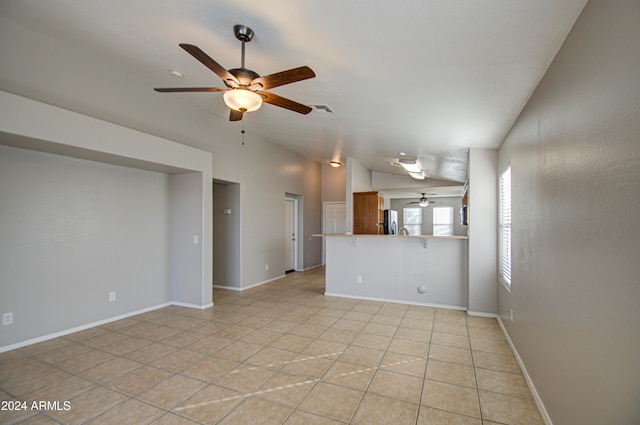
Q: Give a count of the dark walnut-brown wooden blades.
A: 5